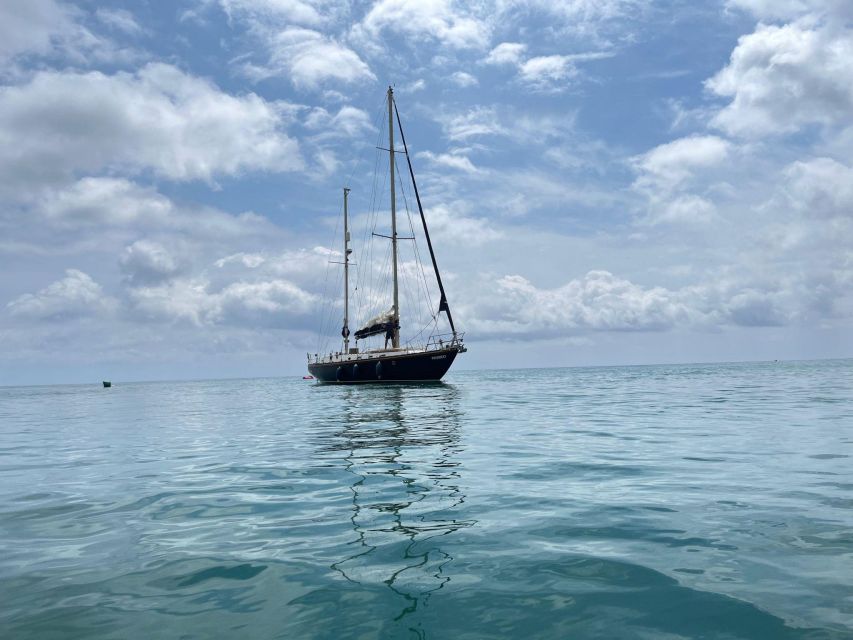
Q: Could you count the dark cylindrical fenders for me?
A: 3